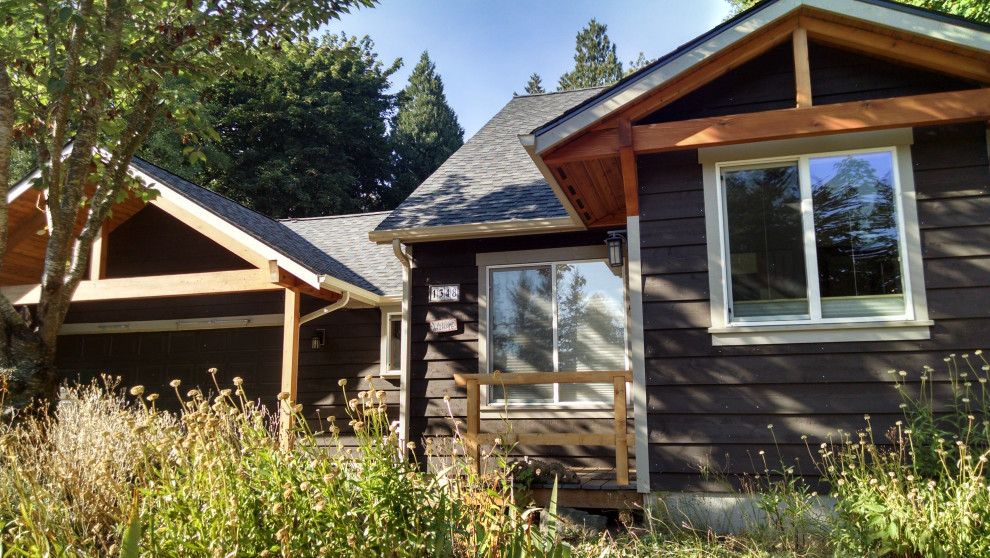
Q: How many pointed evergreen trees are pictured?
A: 3